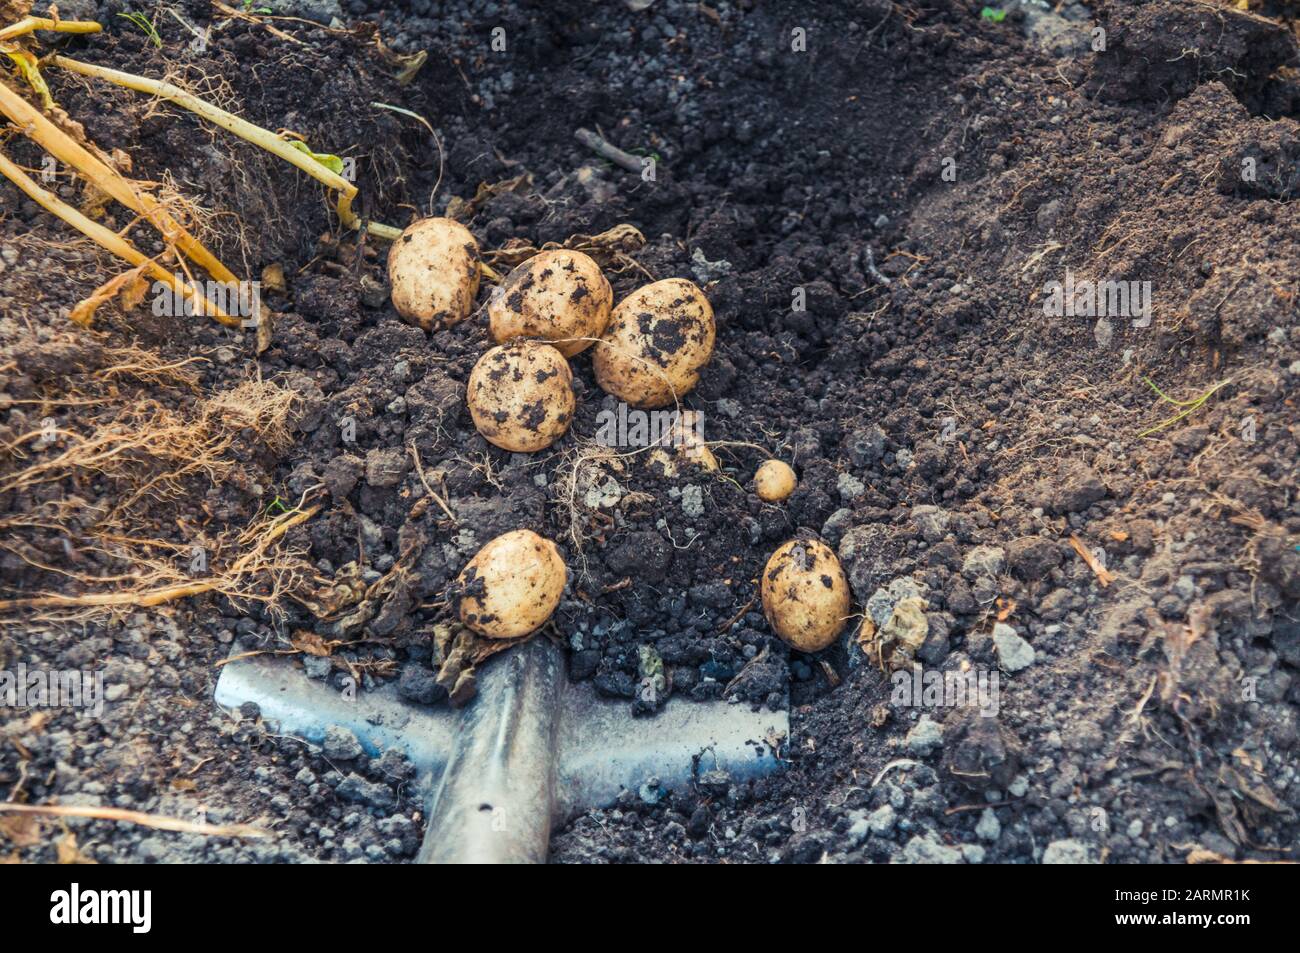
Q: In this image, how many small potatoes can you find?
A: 1